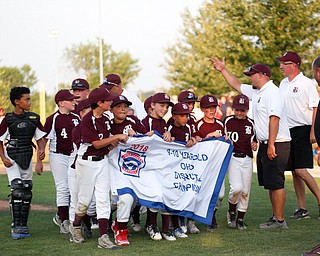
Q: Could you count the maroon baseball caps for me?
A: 14